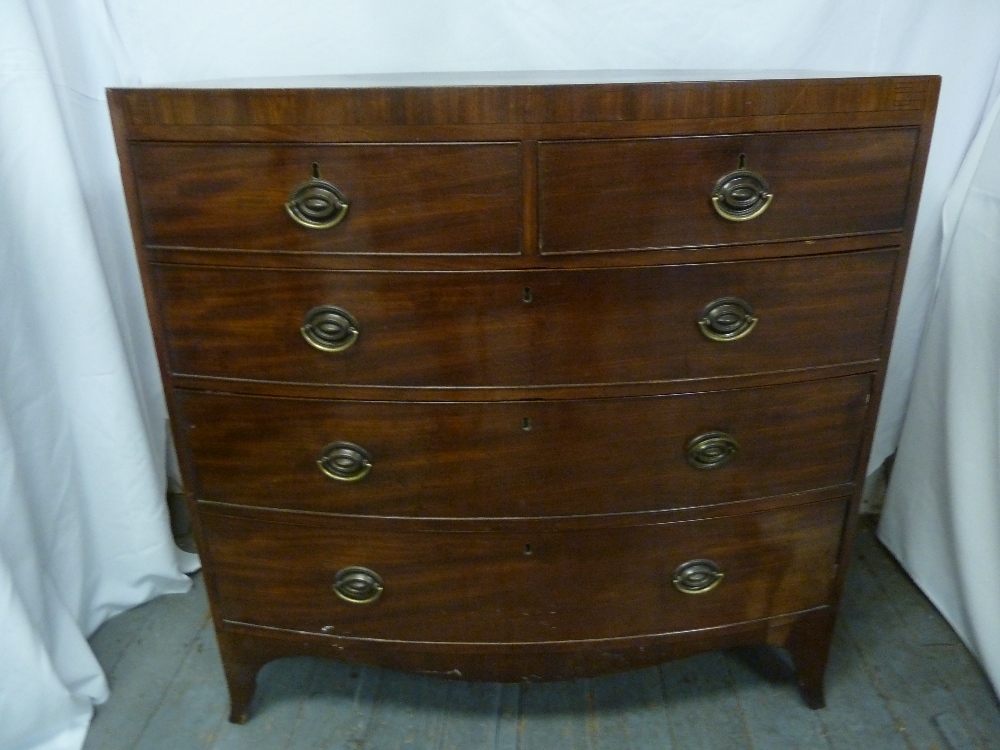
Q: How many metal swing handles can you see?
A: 8